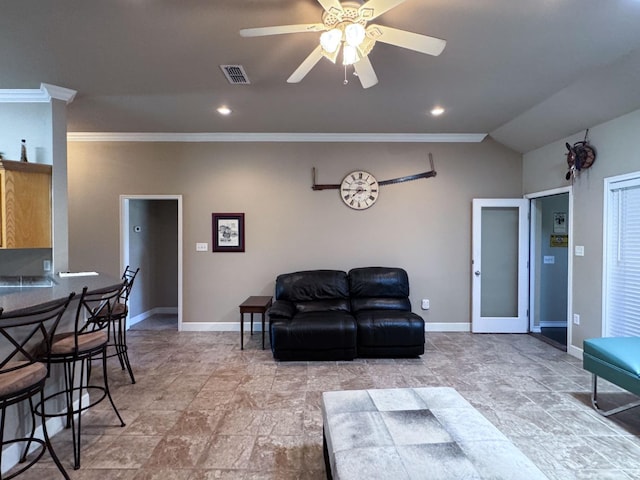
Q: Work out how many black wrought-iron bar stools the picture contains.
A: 3